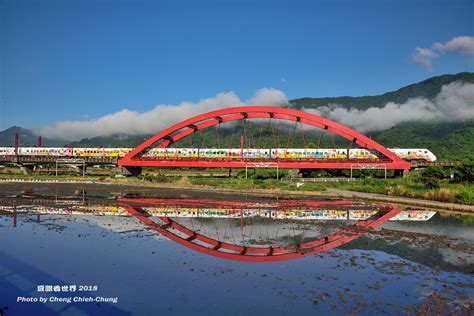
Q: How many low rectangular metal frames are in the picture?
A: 3